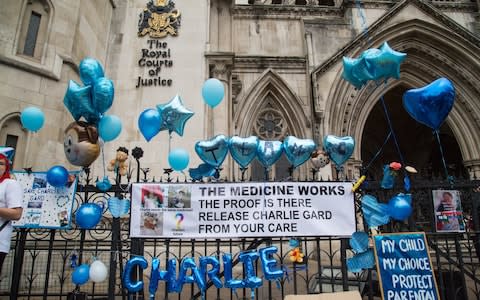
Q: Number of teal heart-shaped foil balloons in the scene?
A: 5